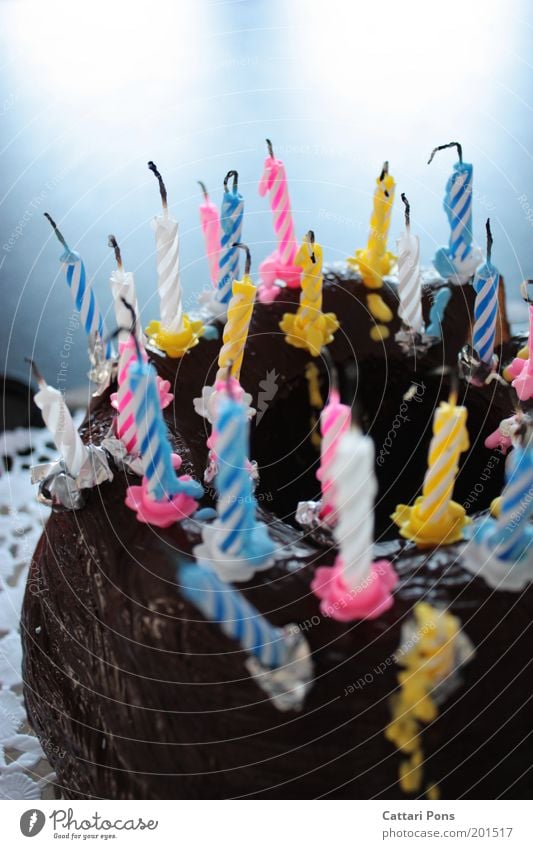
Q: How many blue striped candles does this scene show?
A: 8